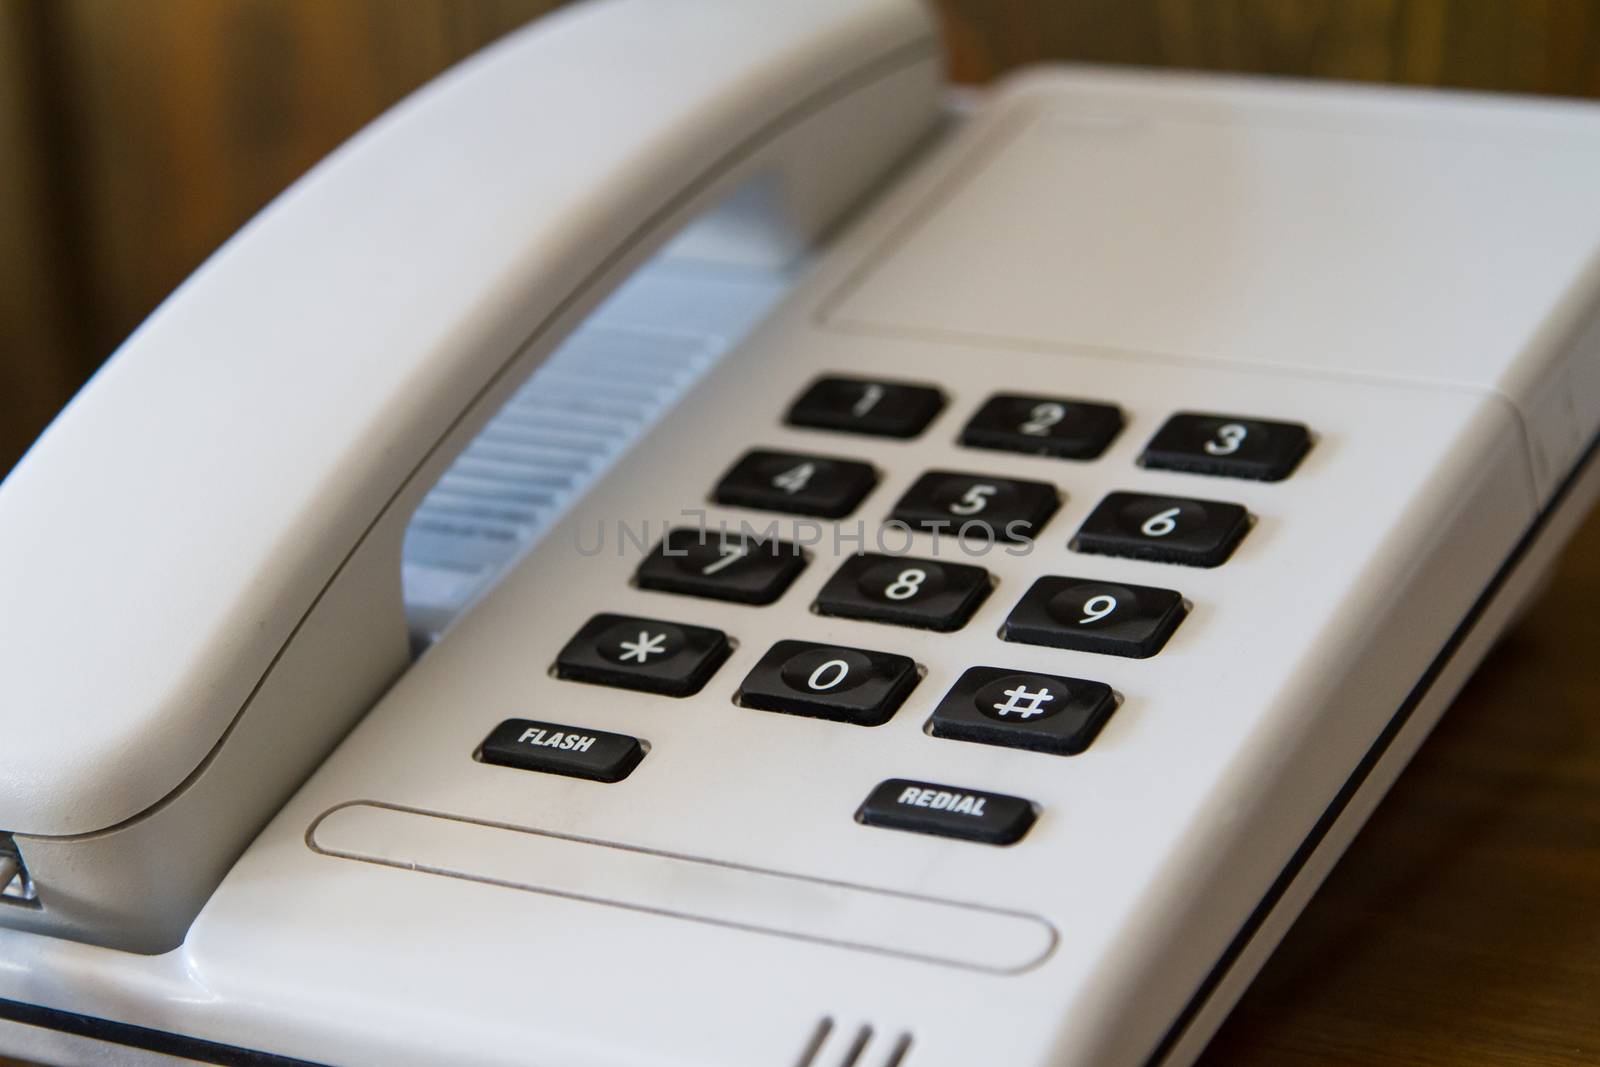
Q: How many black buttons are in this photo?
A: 14